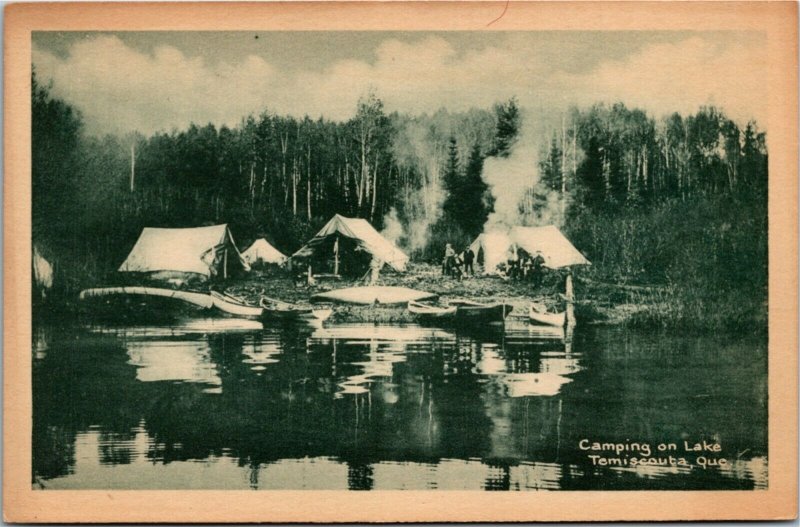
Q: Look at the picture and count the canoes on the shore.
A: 7